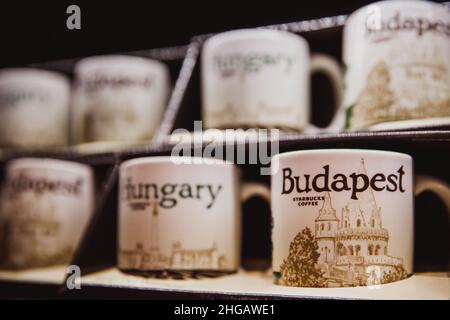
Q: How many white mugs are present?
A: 7